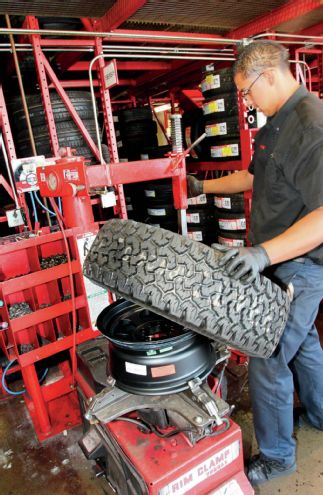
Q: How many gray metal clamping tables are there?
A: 1